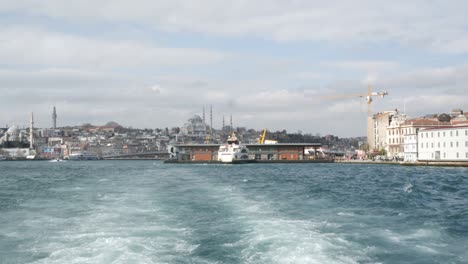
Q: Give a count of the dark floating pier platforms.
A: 1